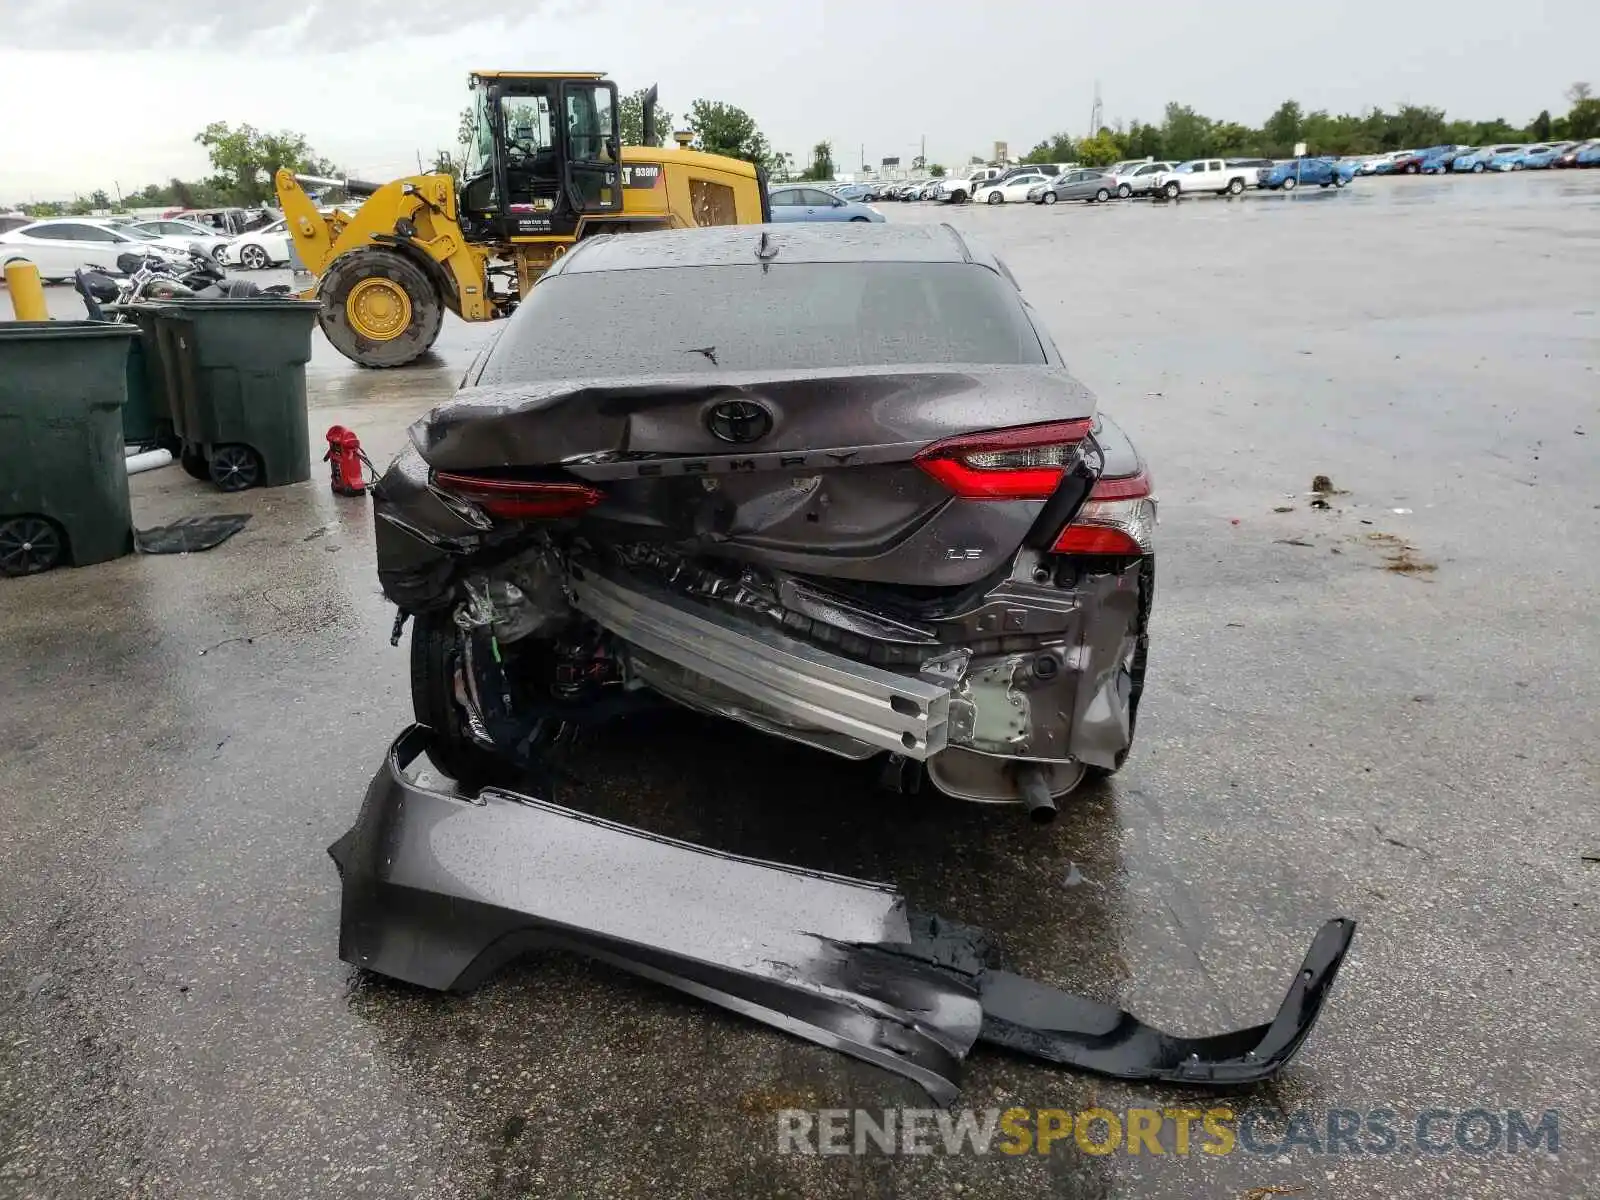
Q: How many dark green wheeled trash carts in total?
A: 3